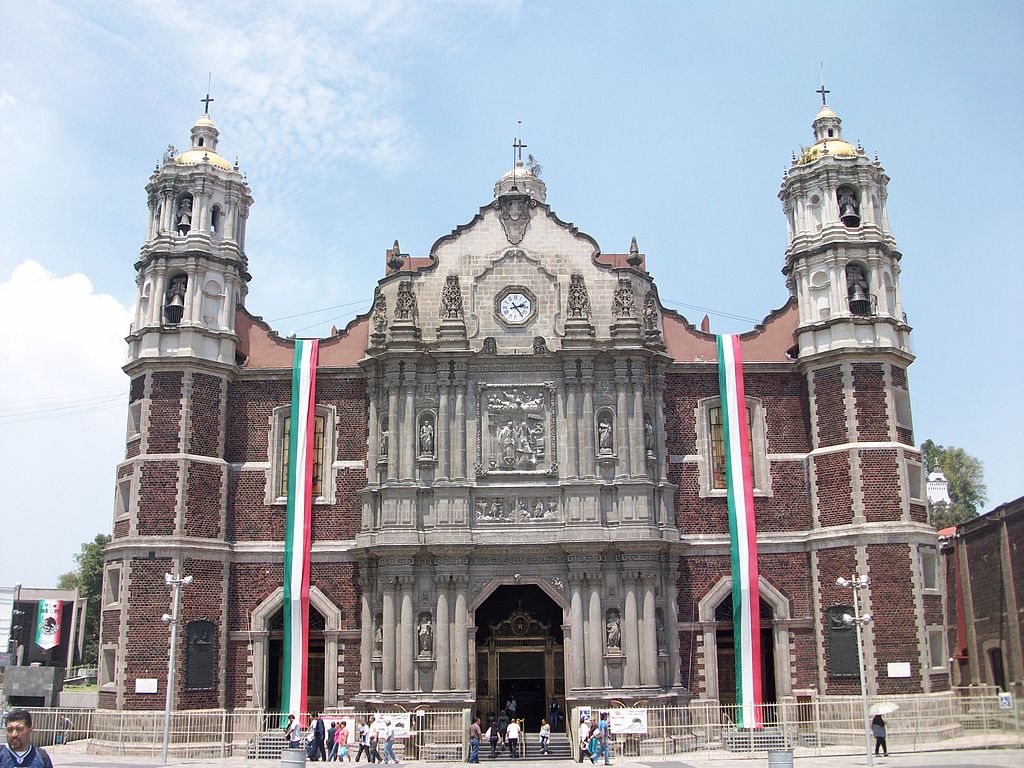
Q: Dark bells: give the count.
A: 4